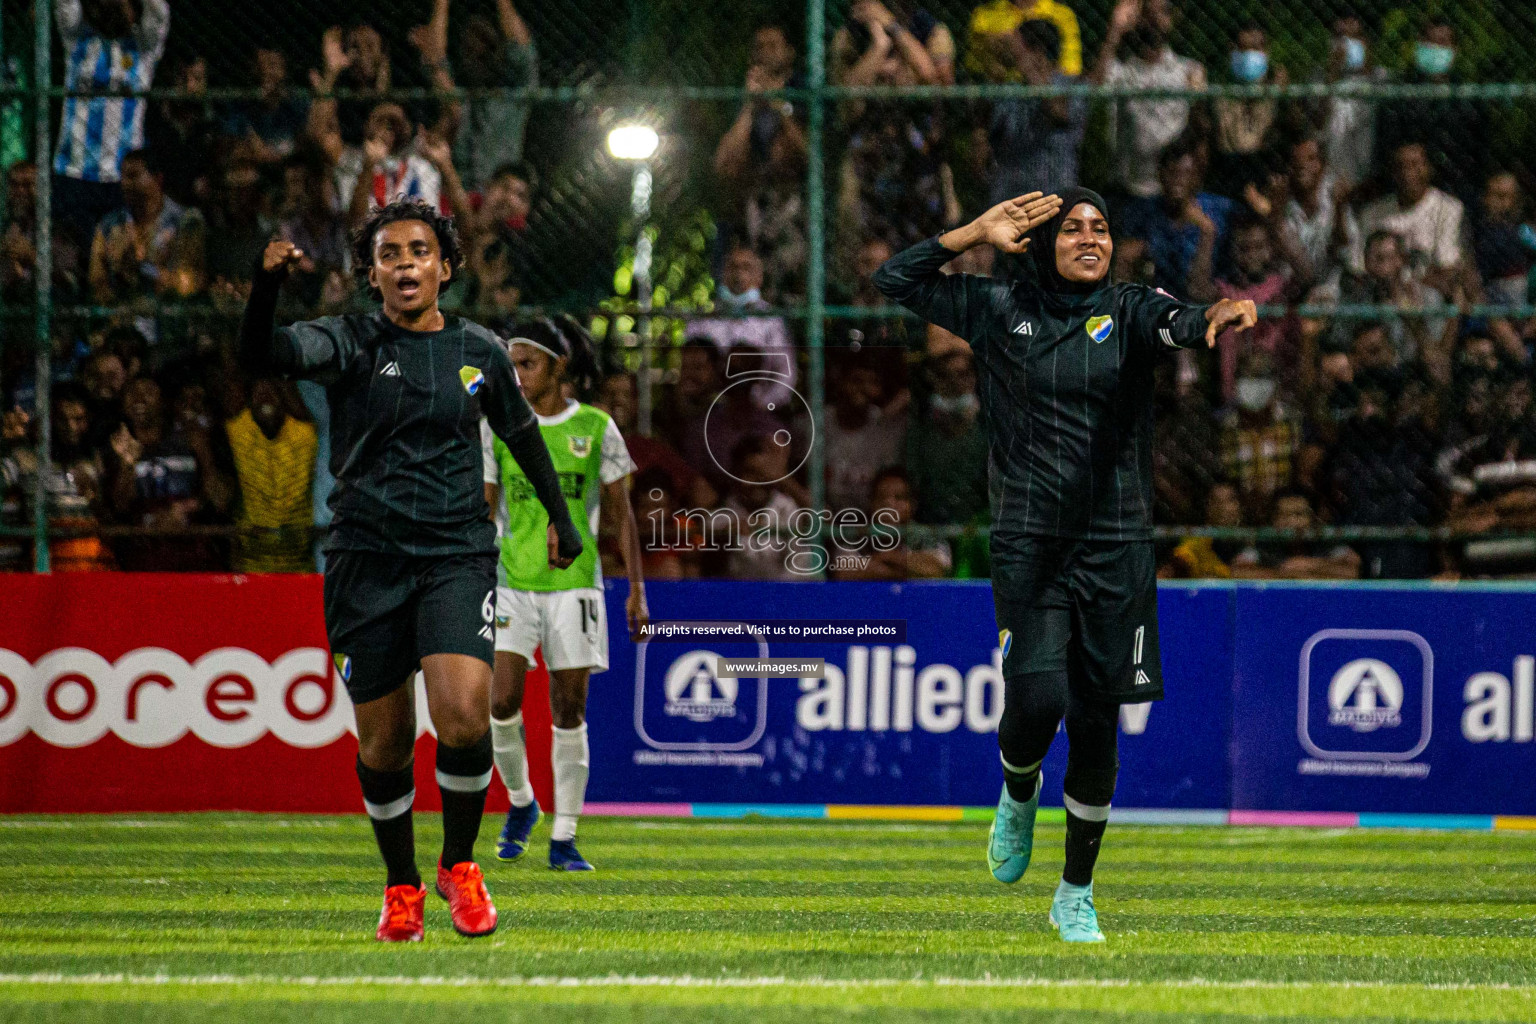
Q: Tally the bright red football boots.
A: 2